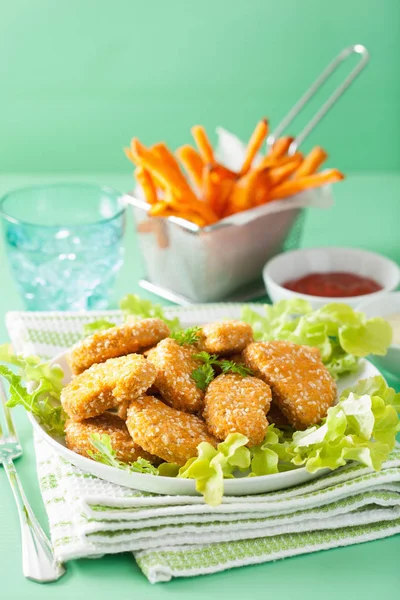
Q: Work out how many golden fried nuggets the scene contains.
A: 8